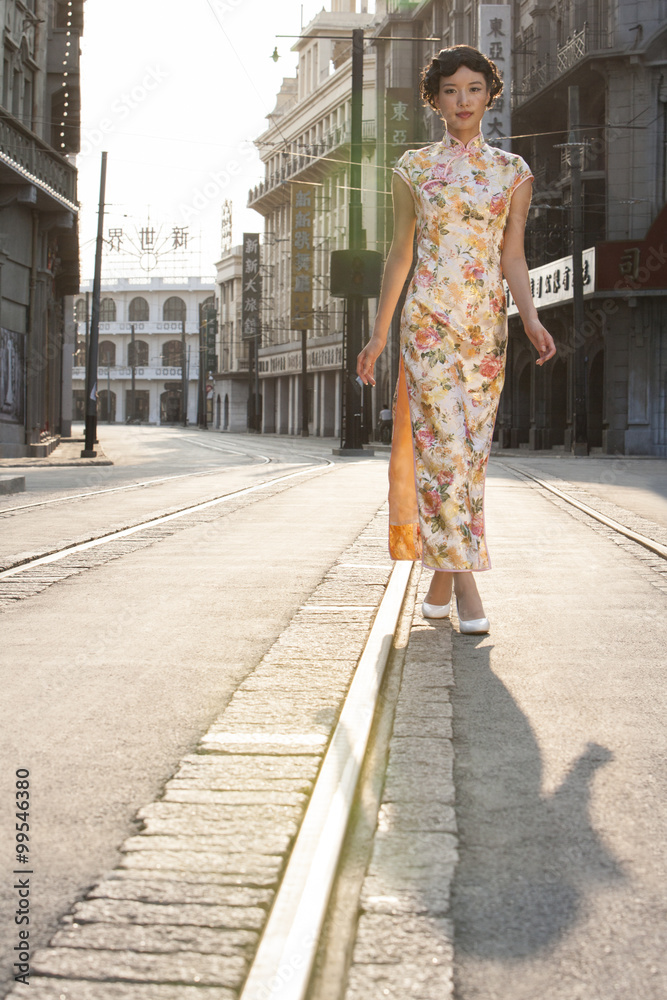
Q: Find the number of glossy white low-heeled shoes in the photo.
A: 2